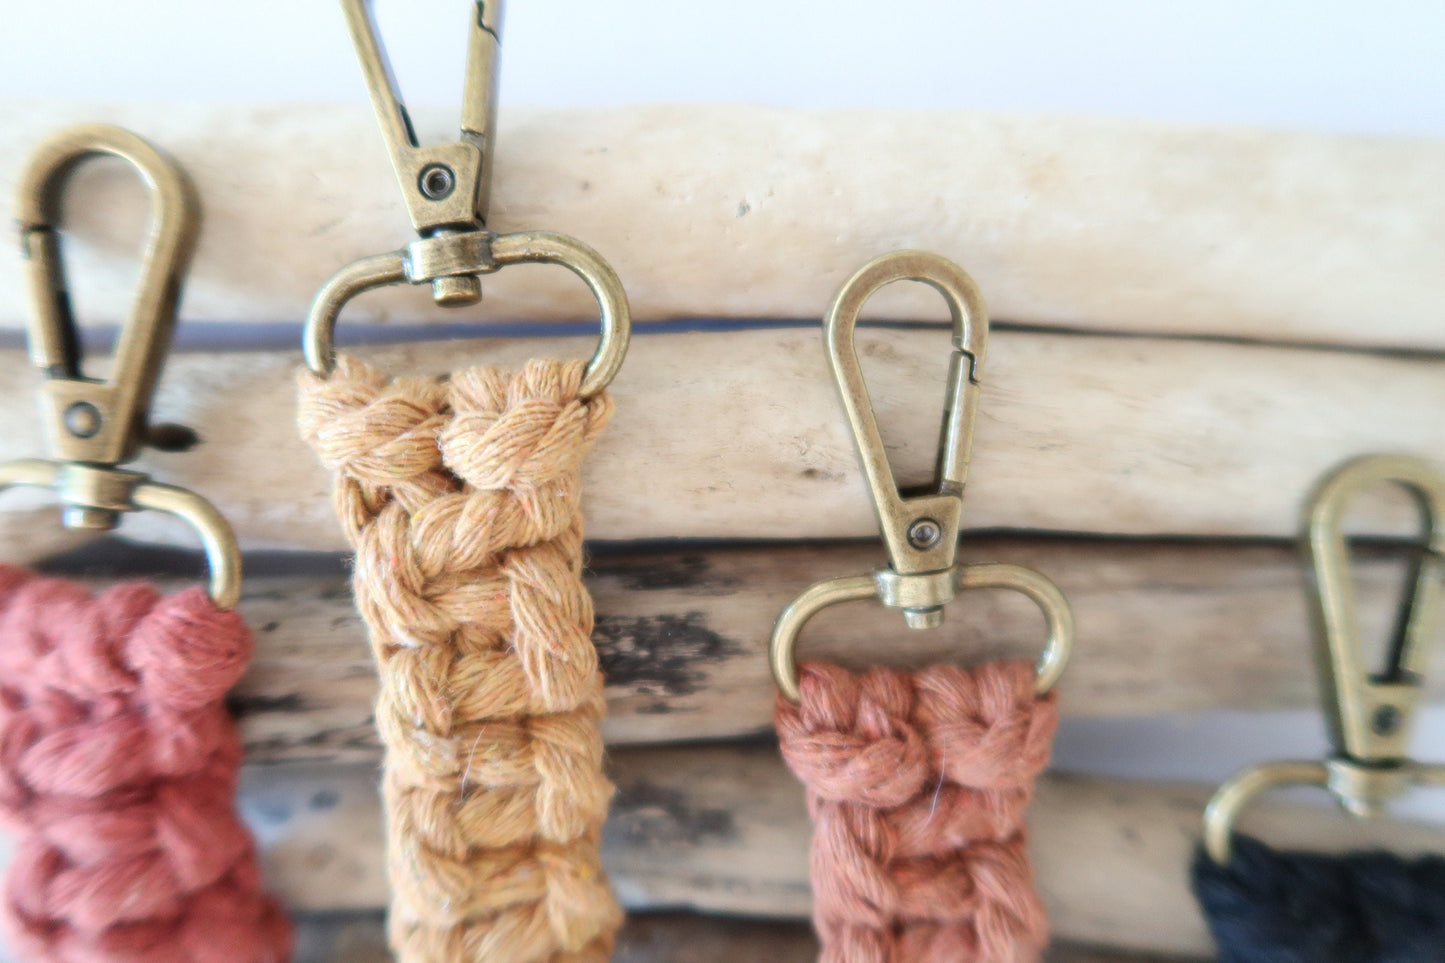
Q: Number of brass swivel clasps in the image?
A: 4